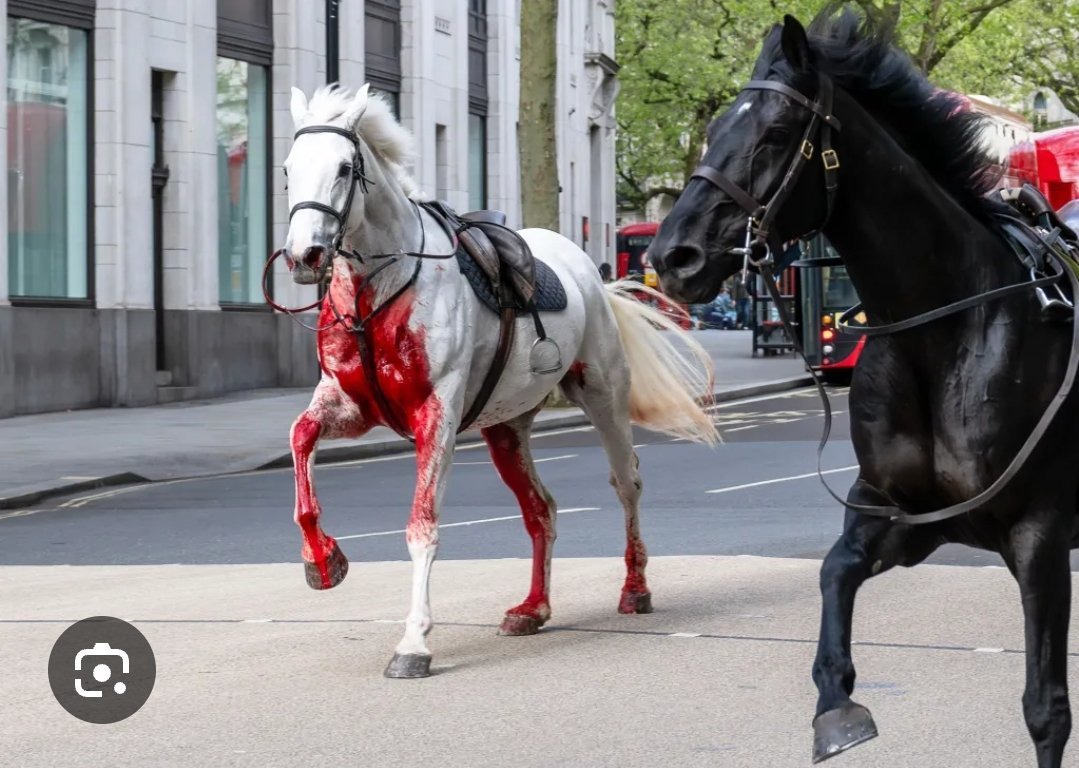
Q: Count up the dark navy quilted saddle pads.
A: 1